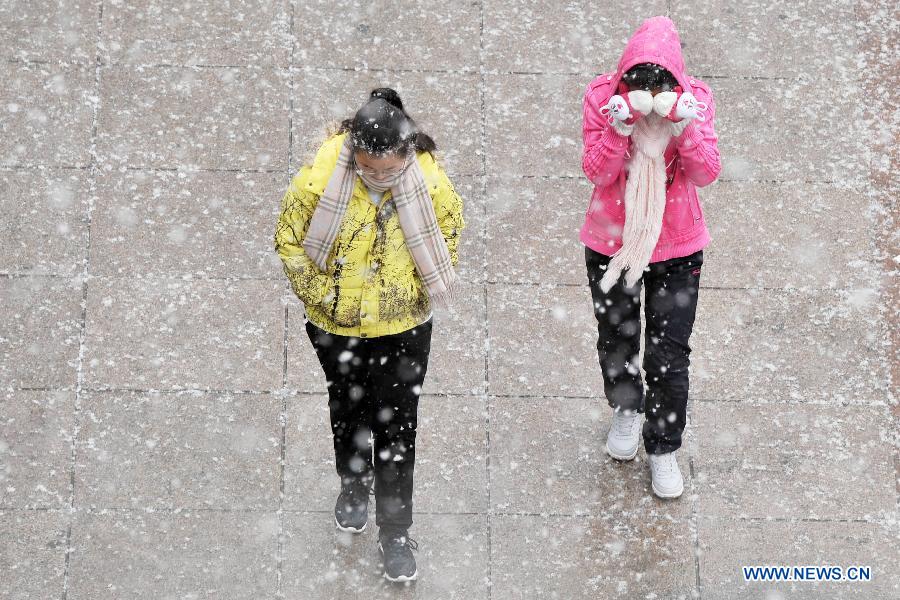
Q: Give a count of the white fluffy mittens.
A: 2